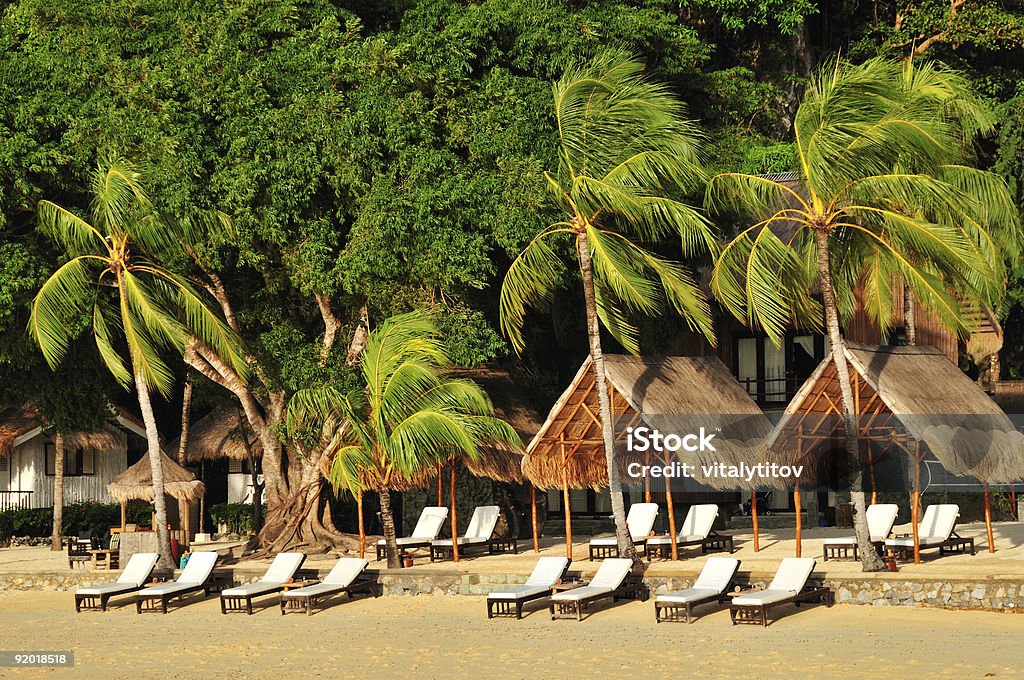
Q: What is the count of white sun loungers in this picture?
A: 14